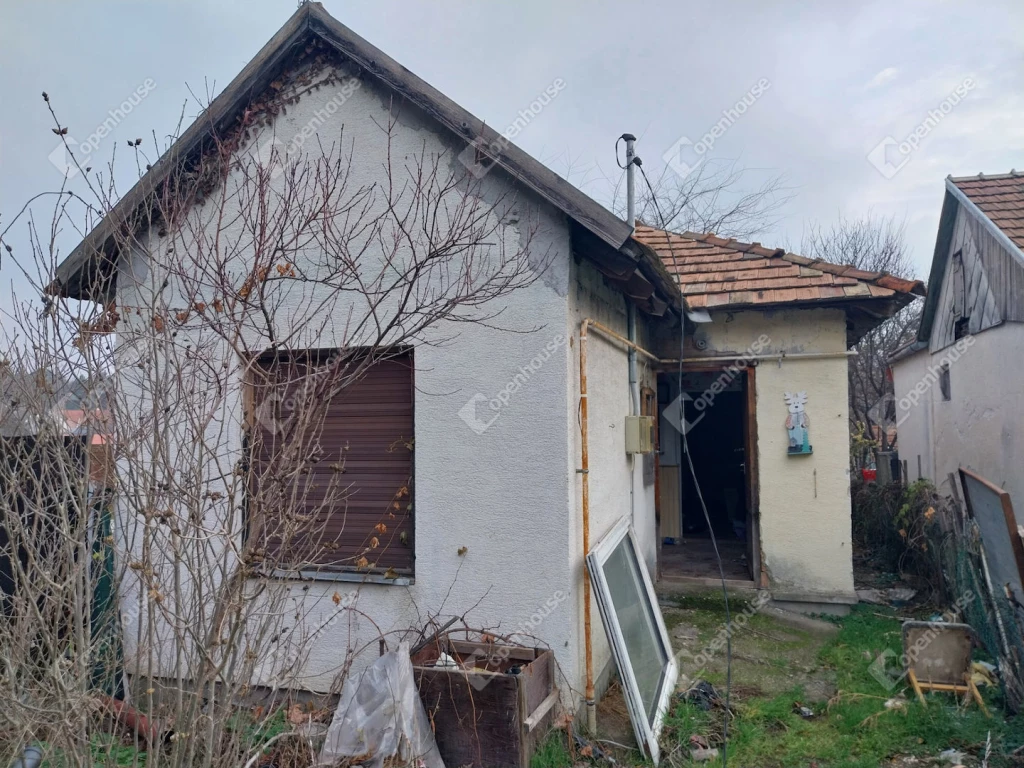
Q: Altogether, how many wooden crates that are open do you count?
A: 1